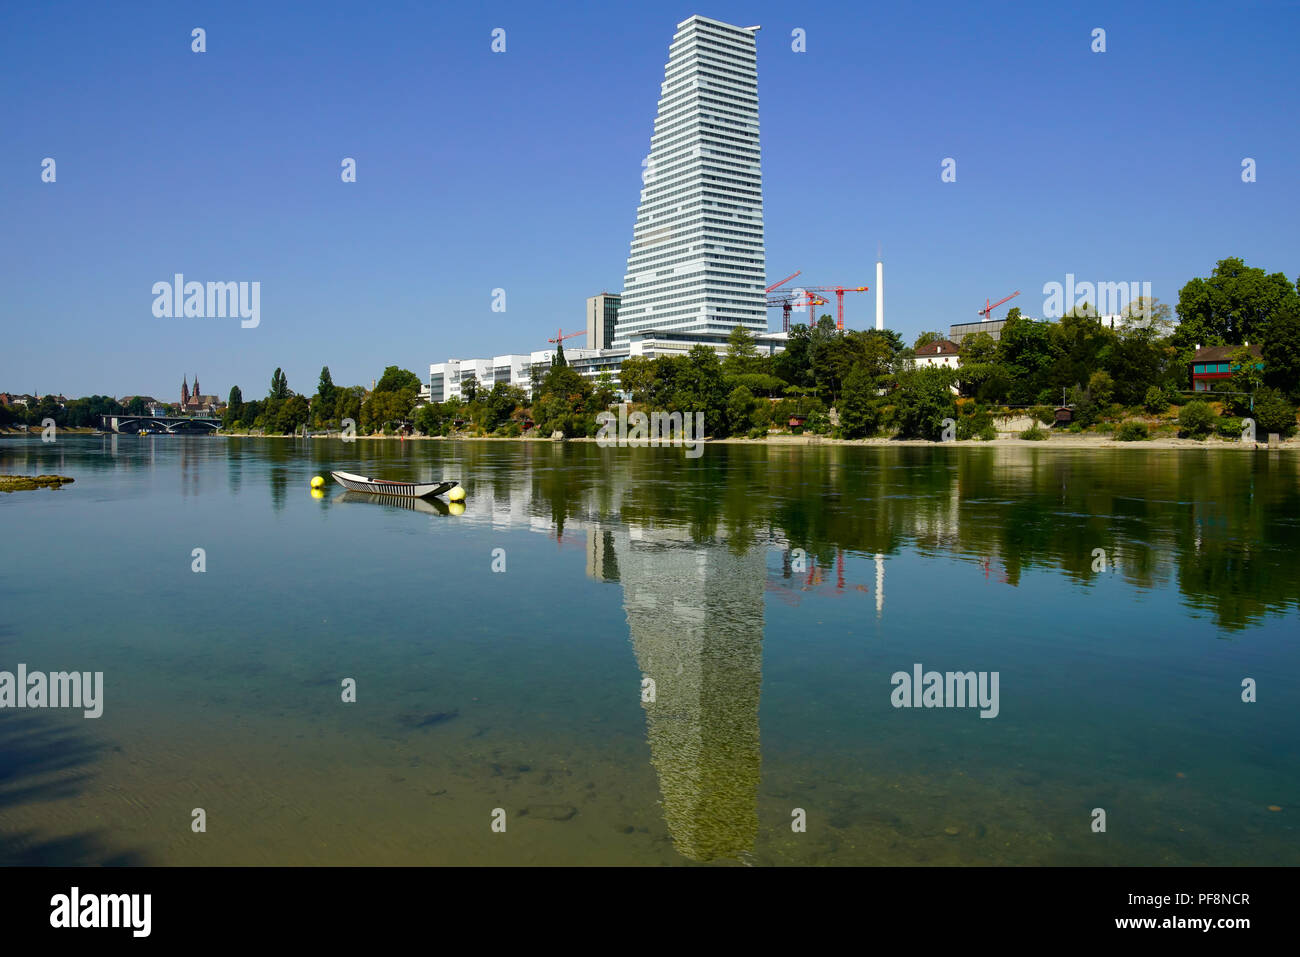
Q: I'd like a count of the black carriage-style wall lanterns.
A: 0